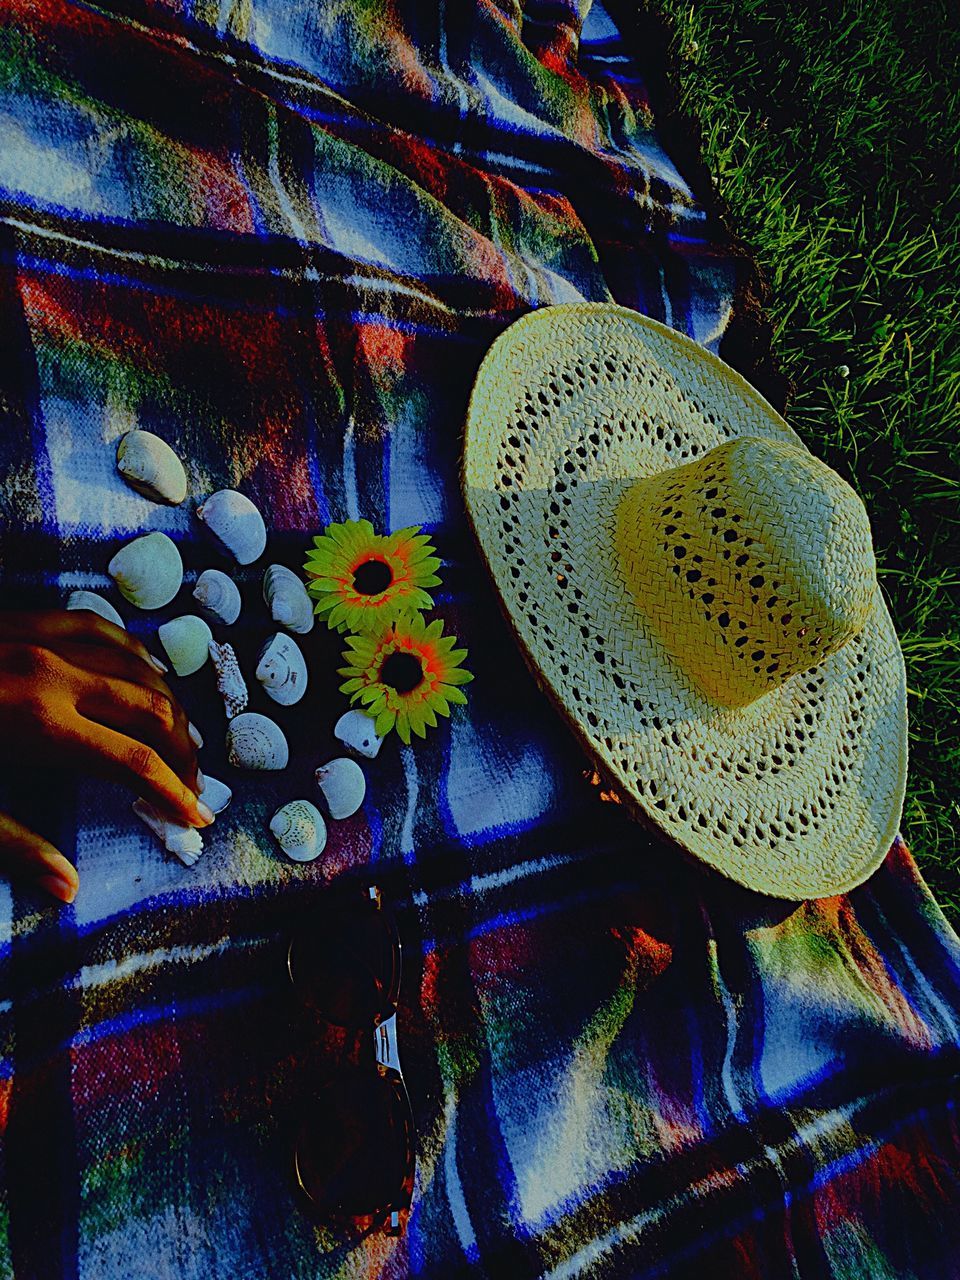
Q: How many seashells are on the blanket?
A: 15